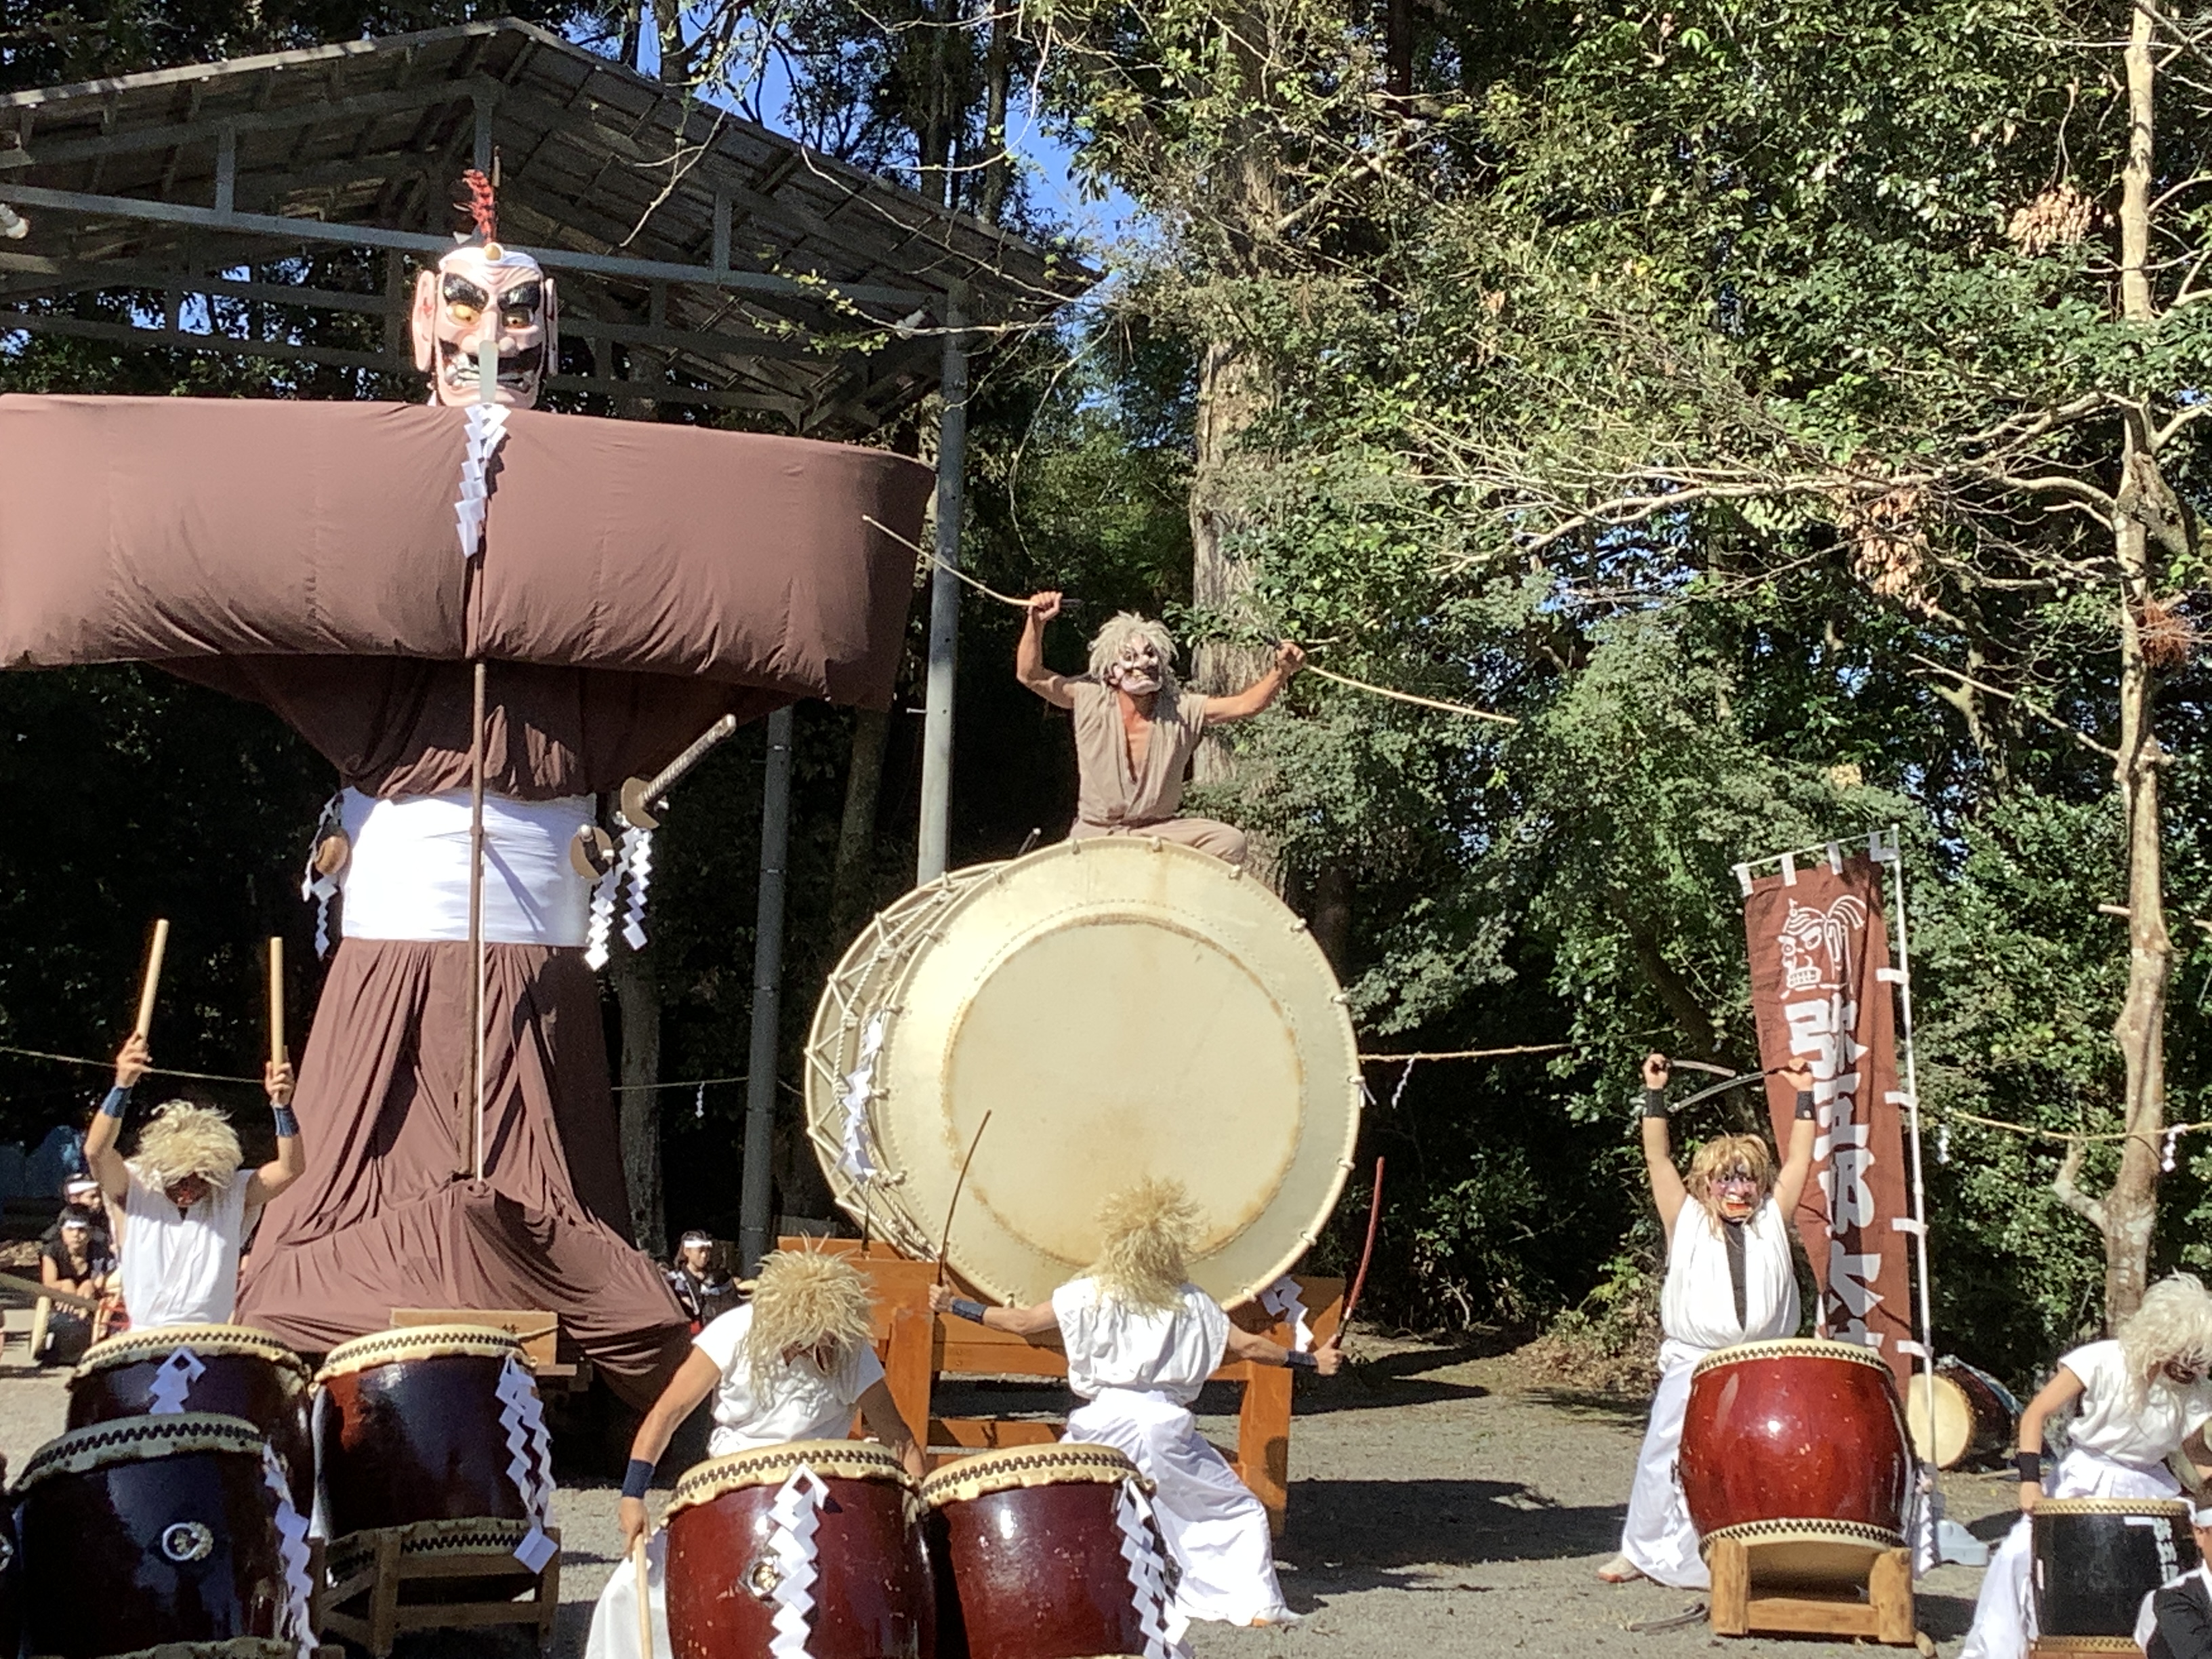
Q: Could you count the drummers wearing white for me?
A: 5